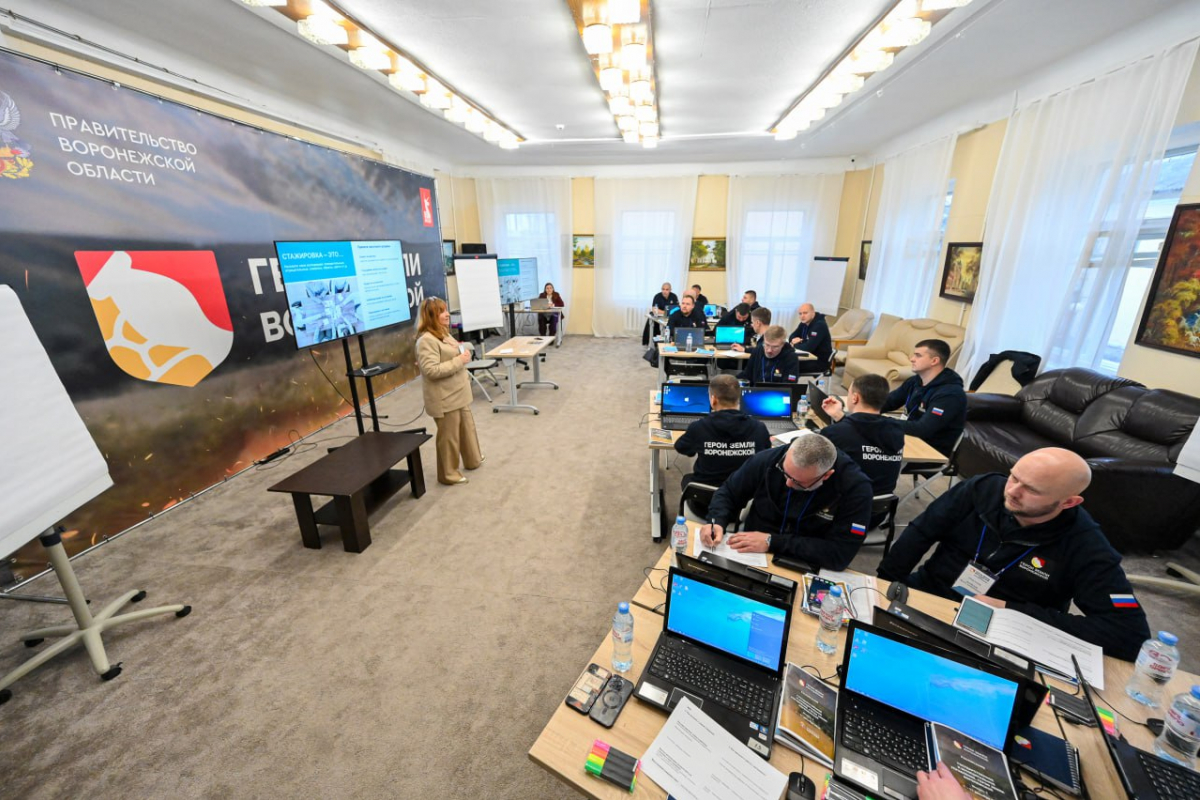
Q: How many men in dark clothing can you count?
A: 14